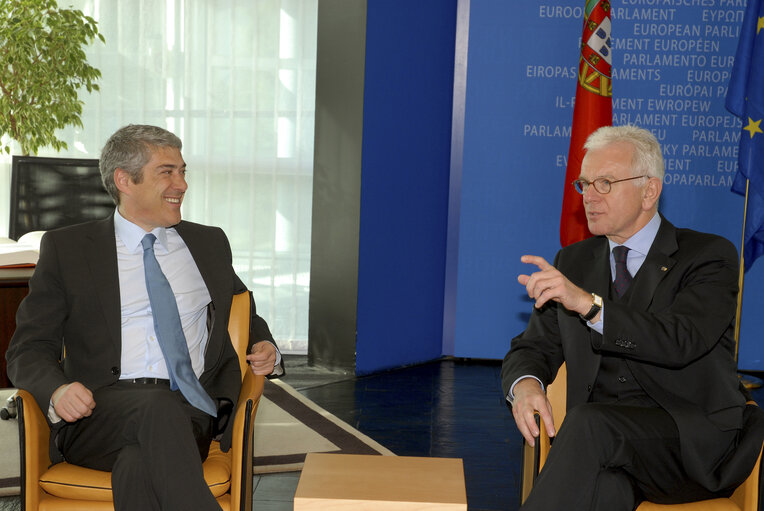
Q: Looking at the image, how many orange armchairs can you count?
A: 2